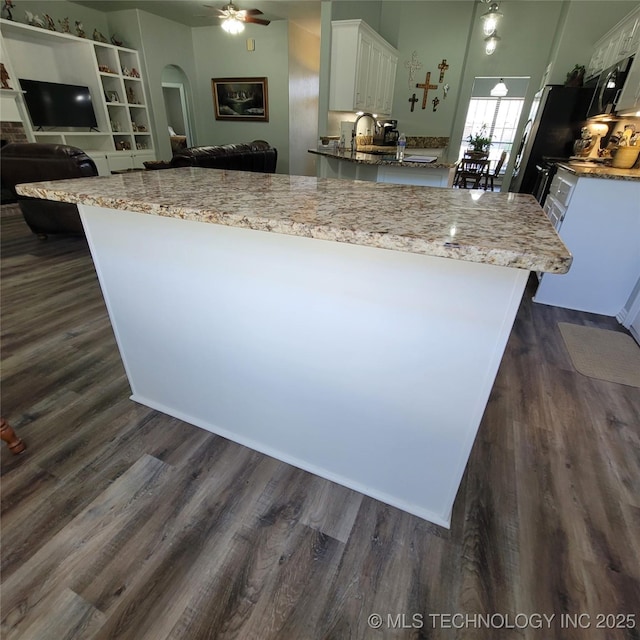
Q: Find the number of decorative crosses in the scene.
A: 6